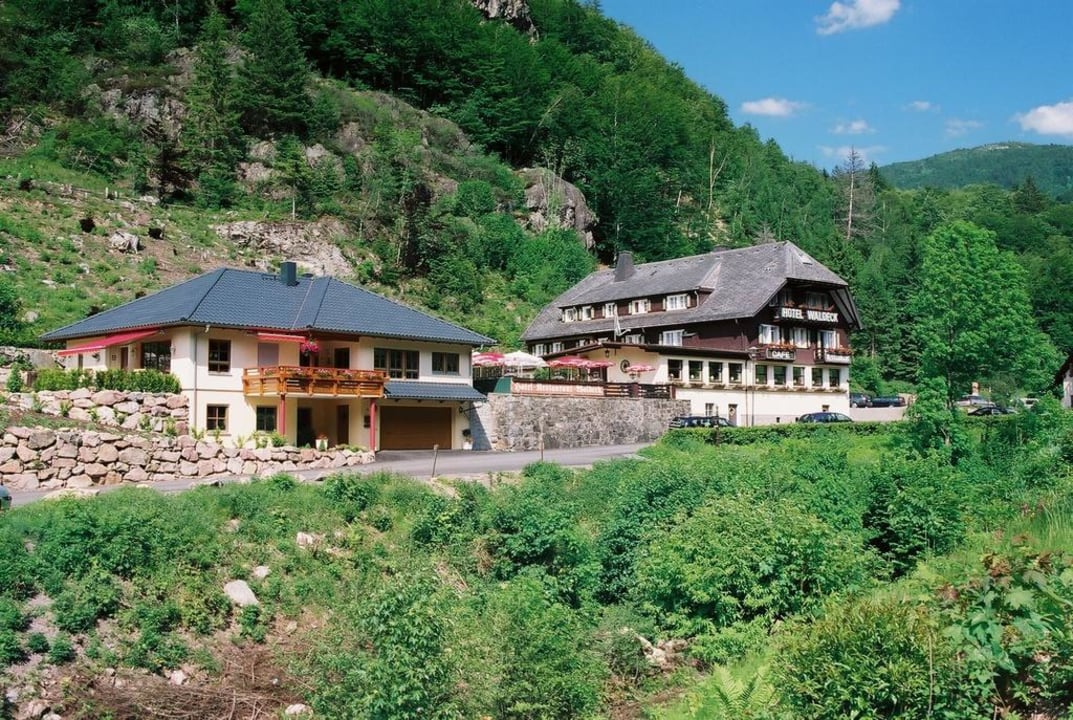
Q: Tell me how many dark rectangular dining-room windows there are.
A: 9